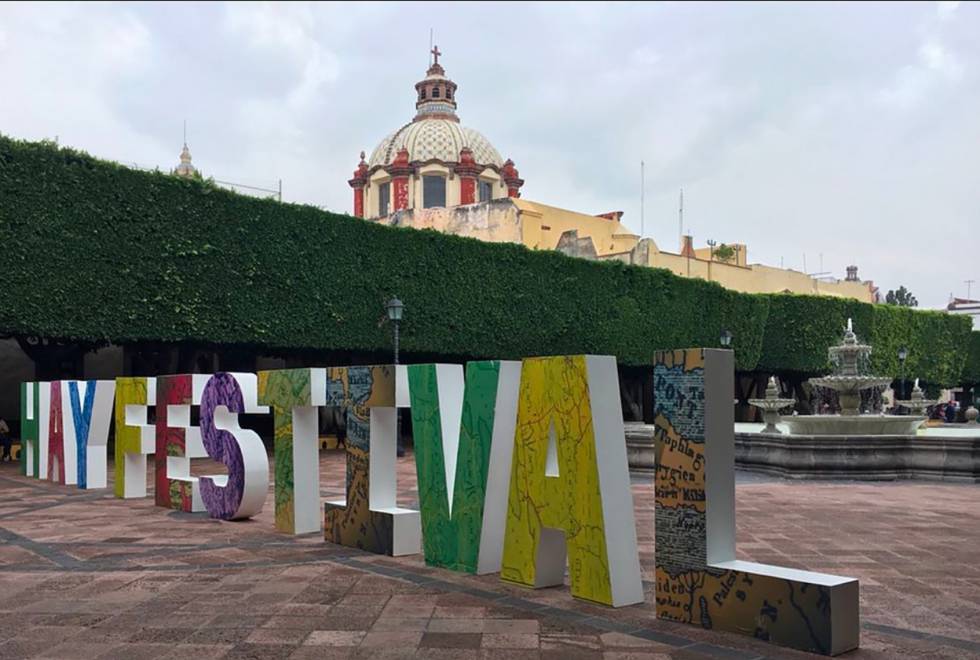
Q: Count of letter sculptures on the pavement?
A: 11